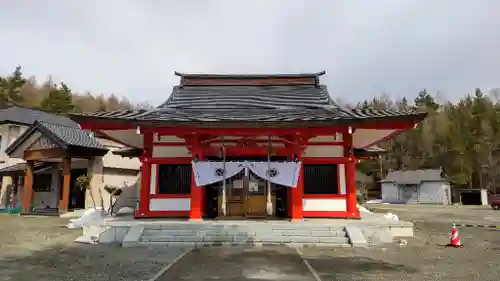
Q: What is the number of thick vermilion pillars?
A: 4